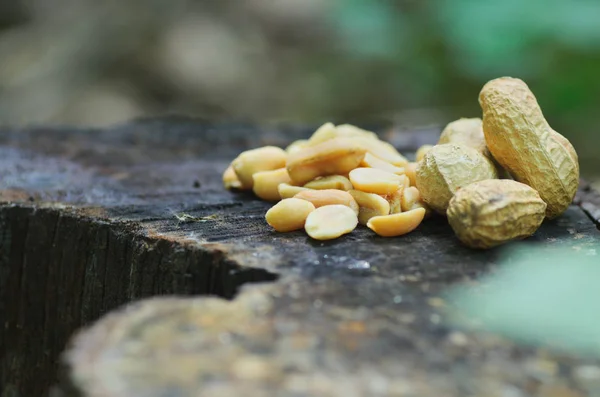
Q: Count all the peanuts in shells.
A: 4